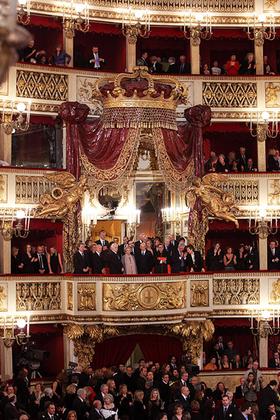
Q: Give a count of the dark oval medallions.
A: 1